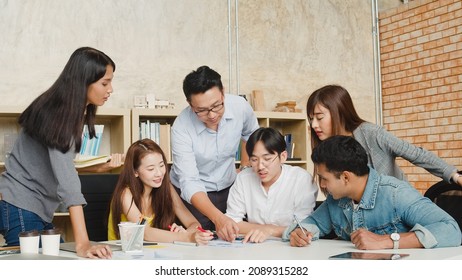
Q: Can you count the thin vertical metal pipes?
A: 4